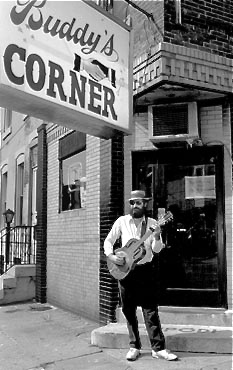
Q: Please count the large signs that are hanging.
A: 1